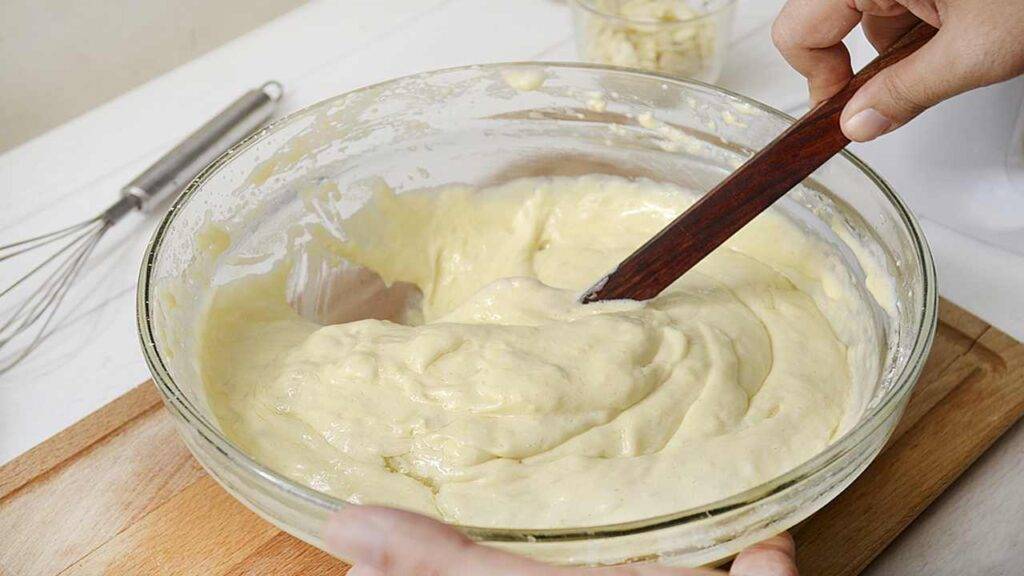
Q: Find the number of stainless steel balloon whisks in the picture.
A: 1